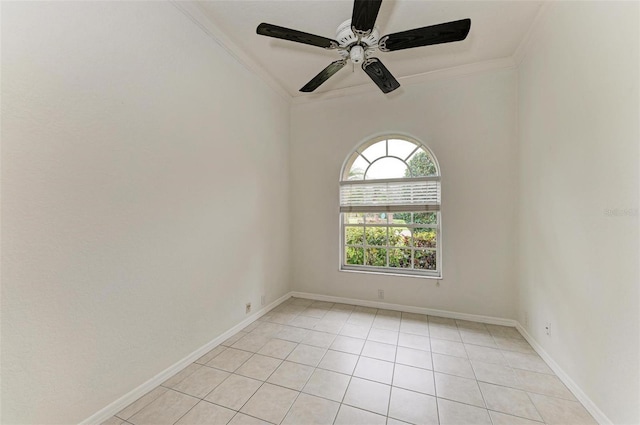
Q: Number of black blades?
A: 5